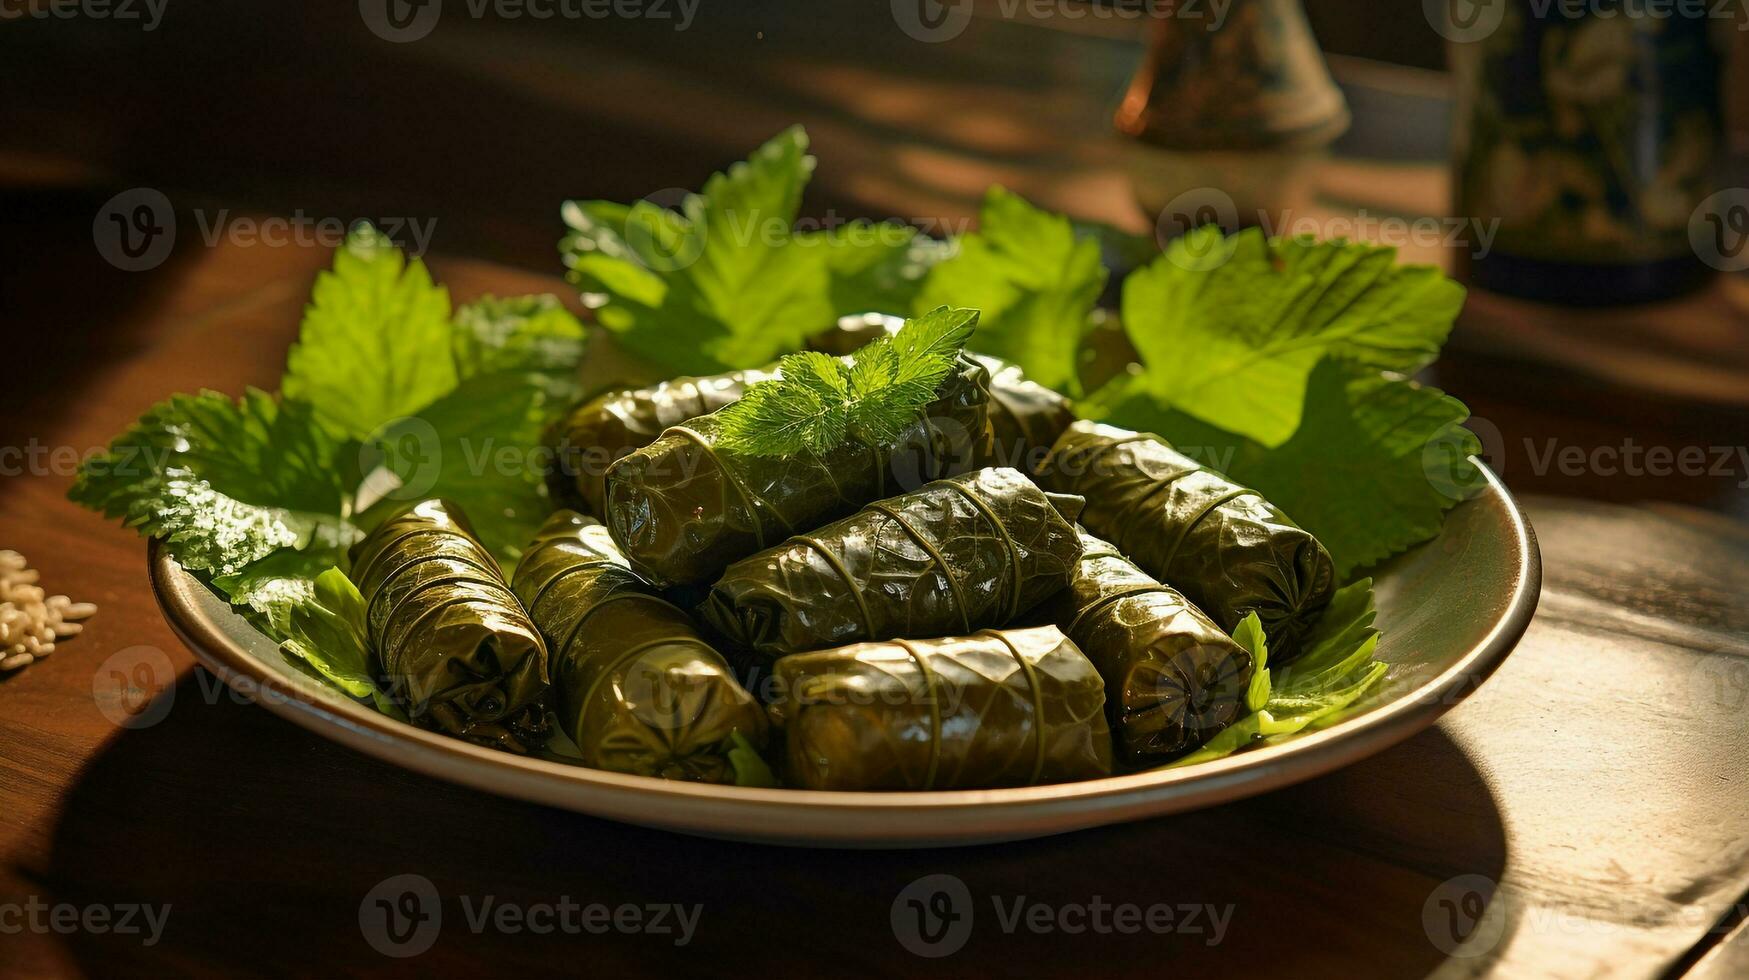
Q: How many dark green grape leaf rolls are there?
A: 10